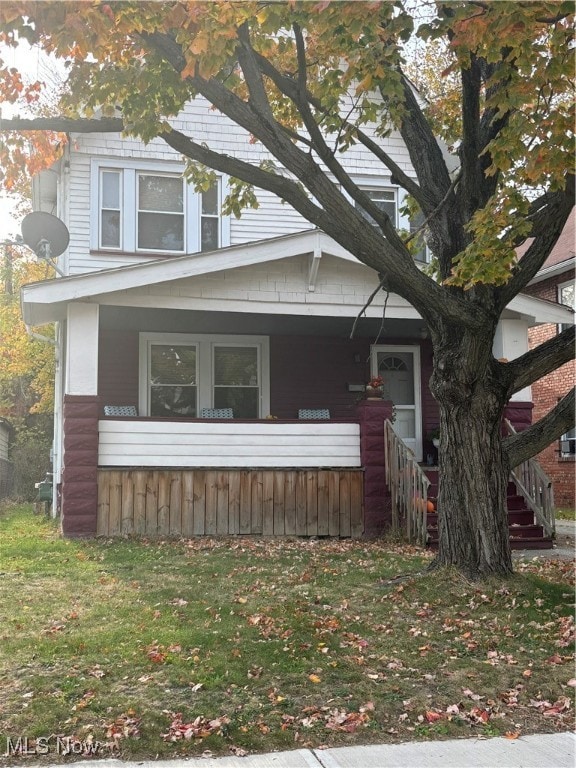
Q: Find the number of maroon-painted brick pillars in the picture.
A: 3